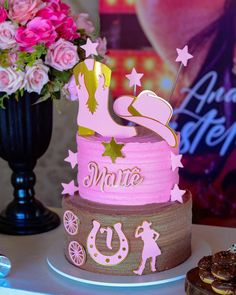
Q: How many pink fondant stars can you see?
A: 7